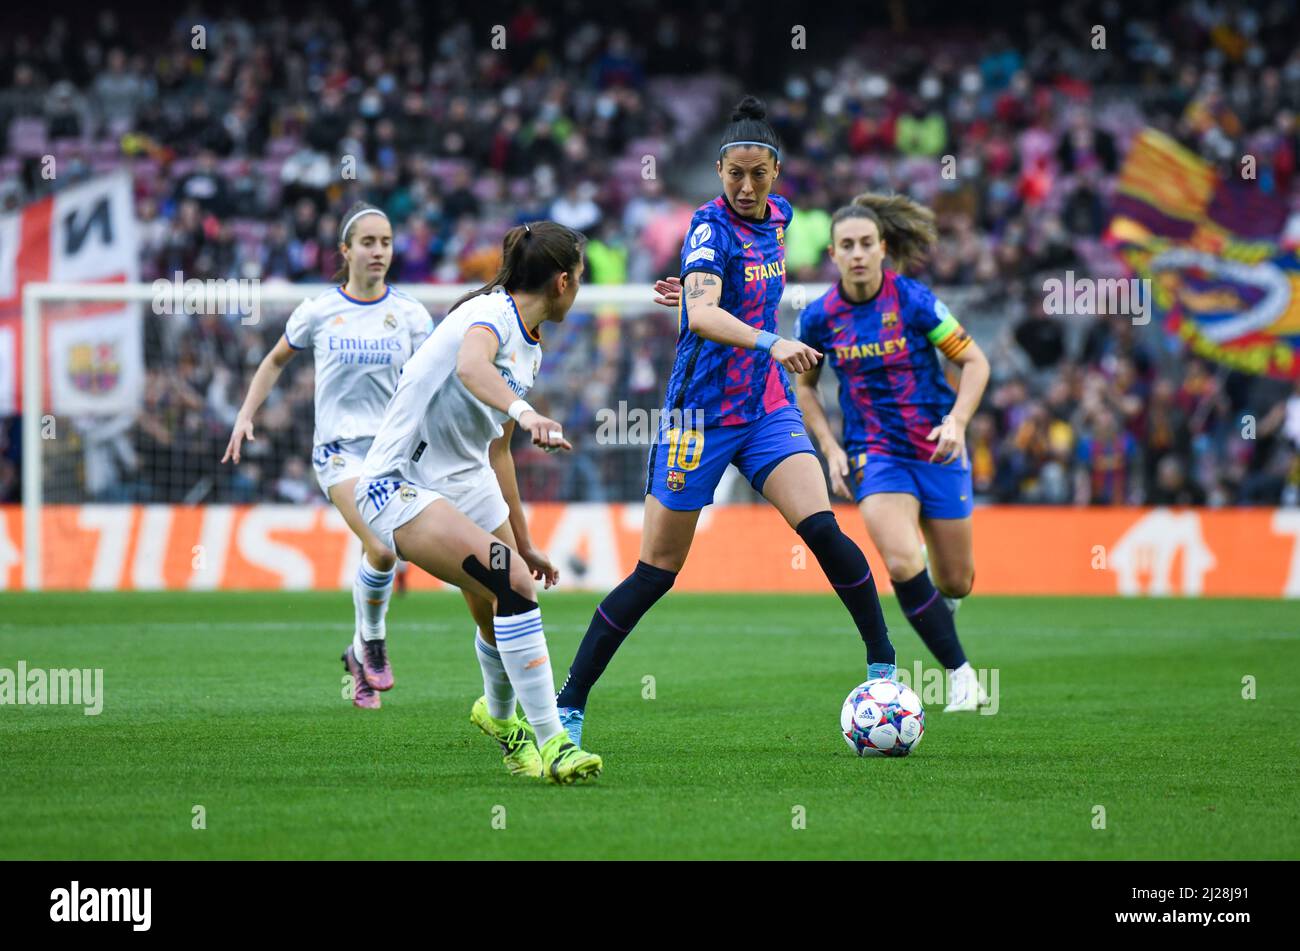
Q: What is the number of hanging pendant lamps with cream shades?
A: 0